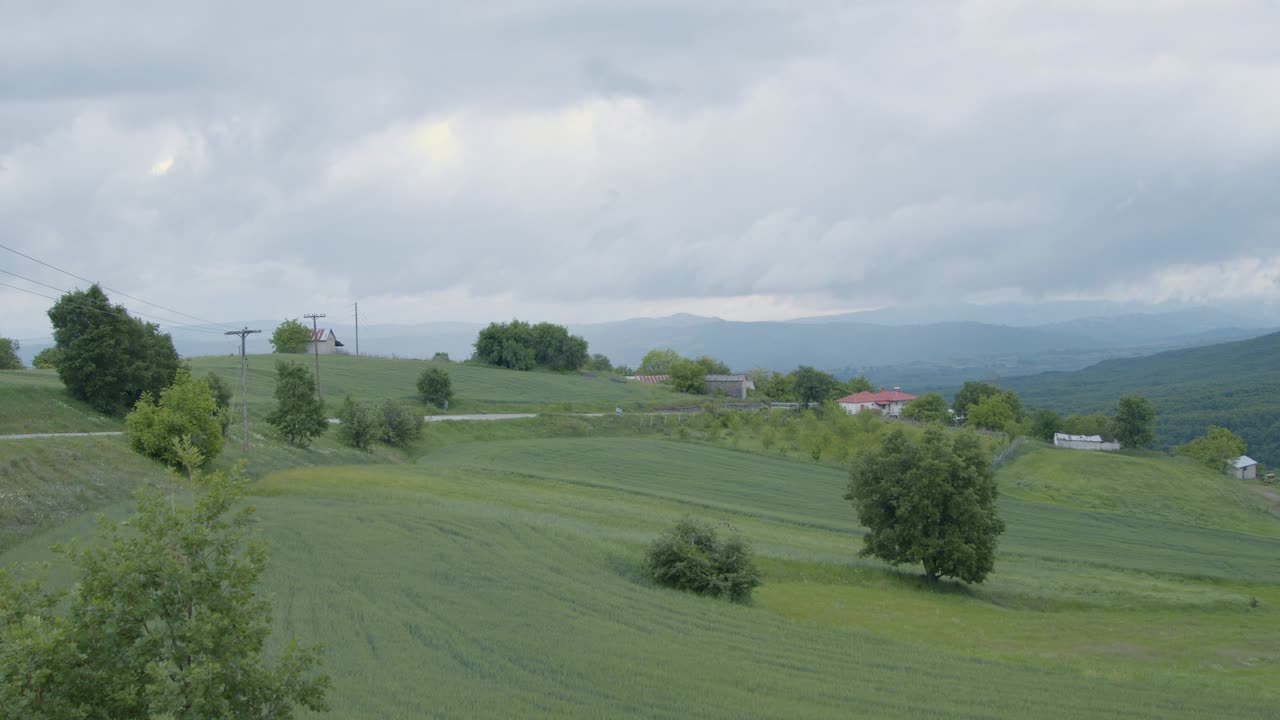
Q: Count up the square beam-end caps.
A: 0